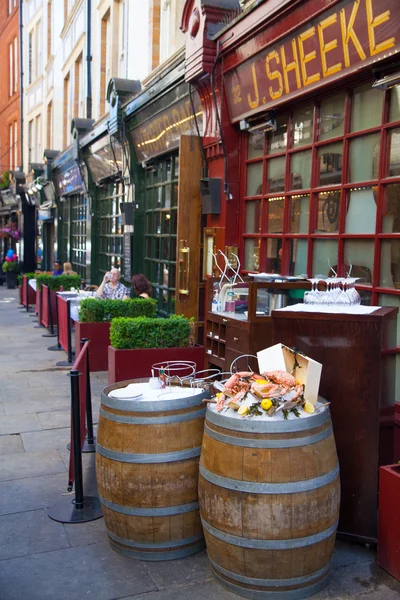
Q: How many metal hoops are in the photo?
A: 12